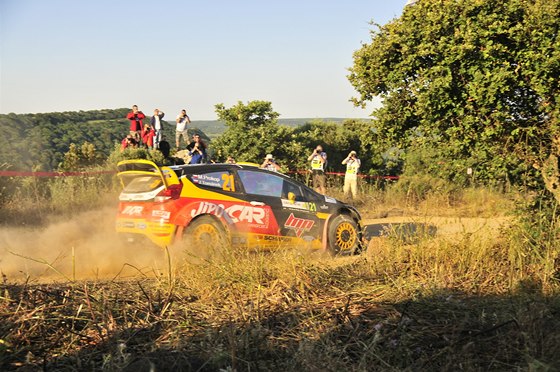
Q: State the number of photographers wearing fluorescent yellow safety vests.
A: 2